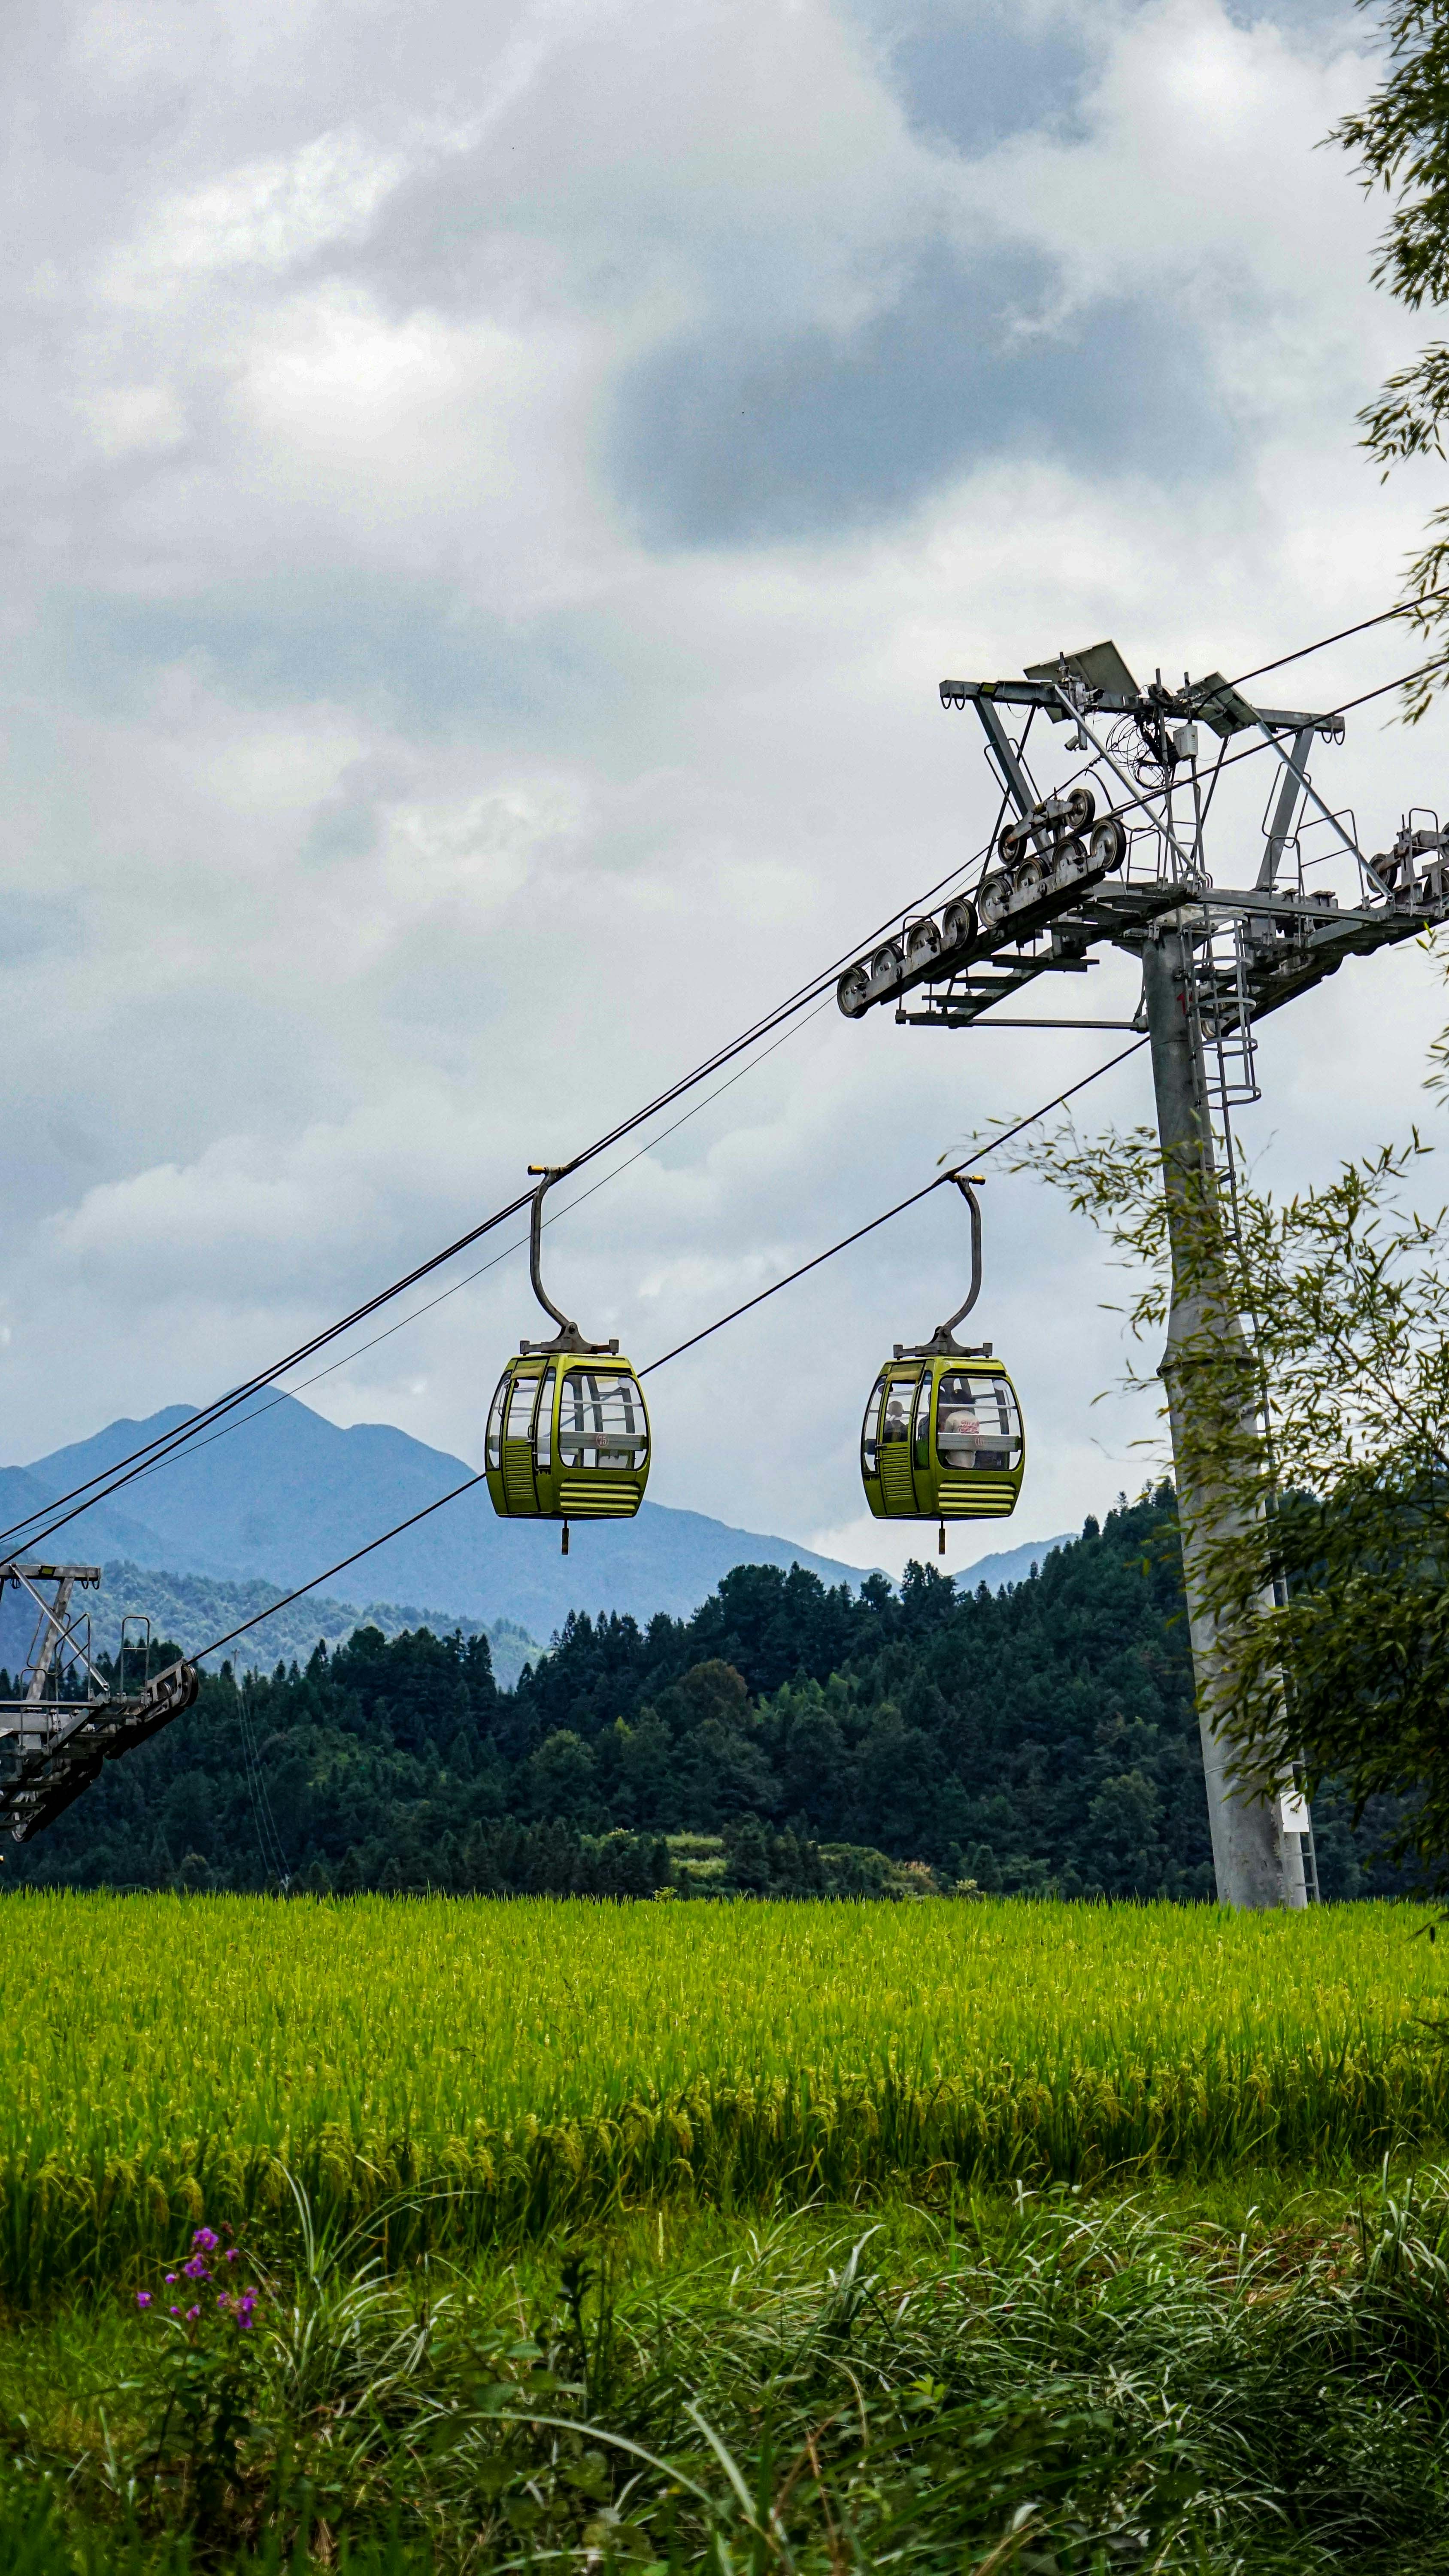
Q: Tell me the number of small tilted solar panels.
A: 2